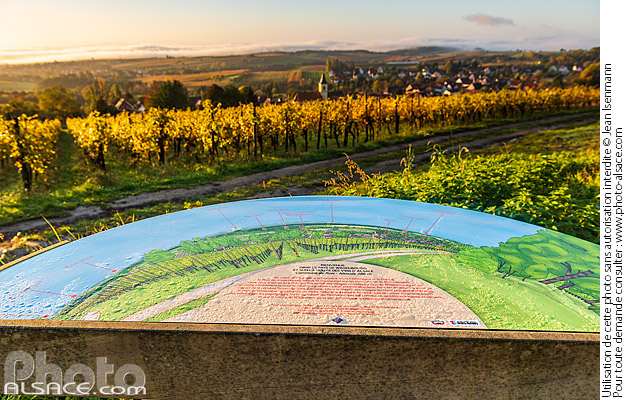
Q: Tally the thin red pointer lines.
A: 11